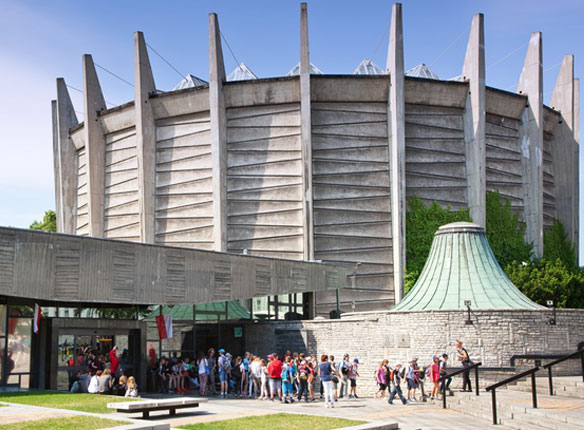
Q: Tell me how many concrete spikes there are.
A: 11